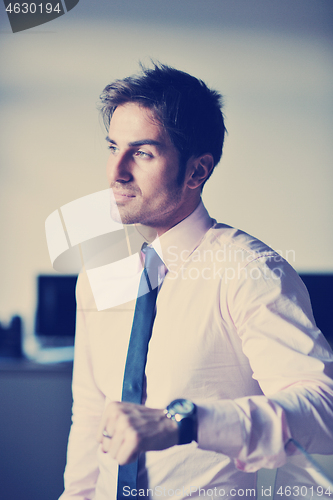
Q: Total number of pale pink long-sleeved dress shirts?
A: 1